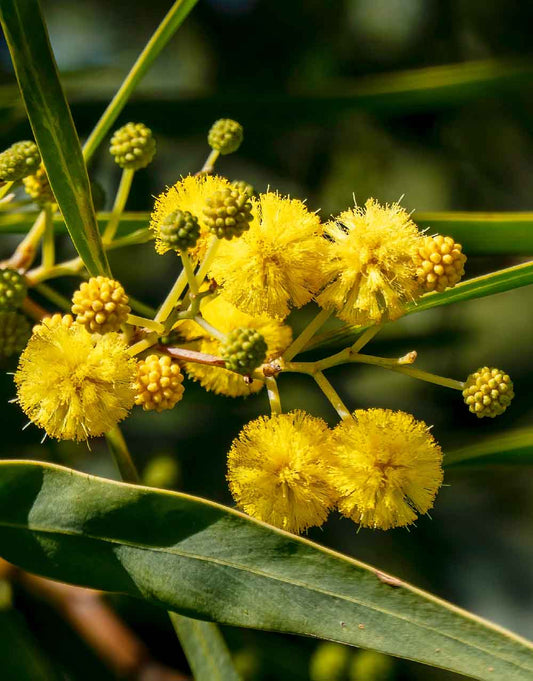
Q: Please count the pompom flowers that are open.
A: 7